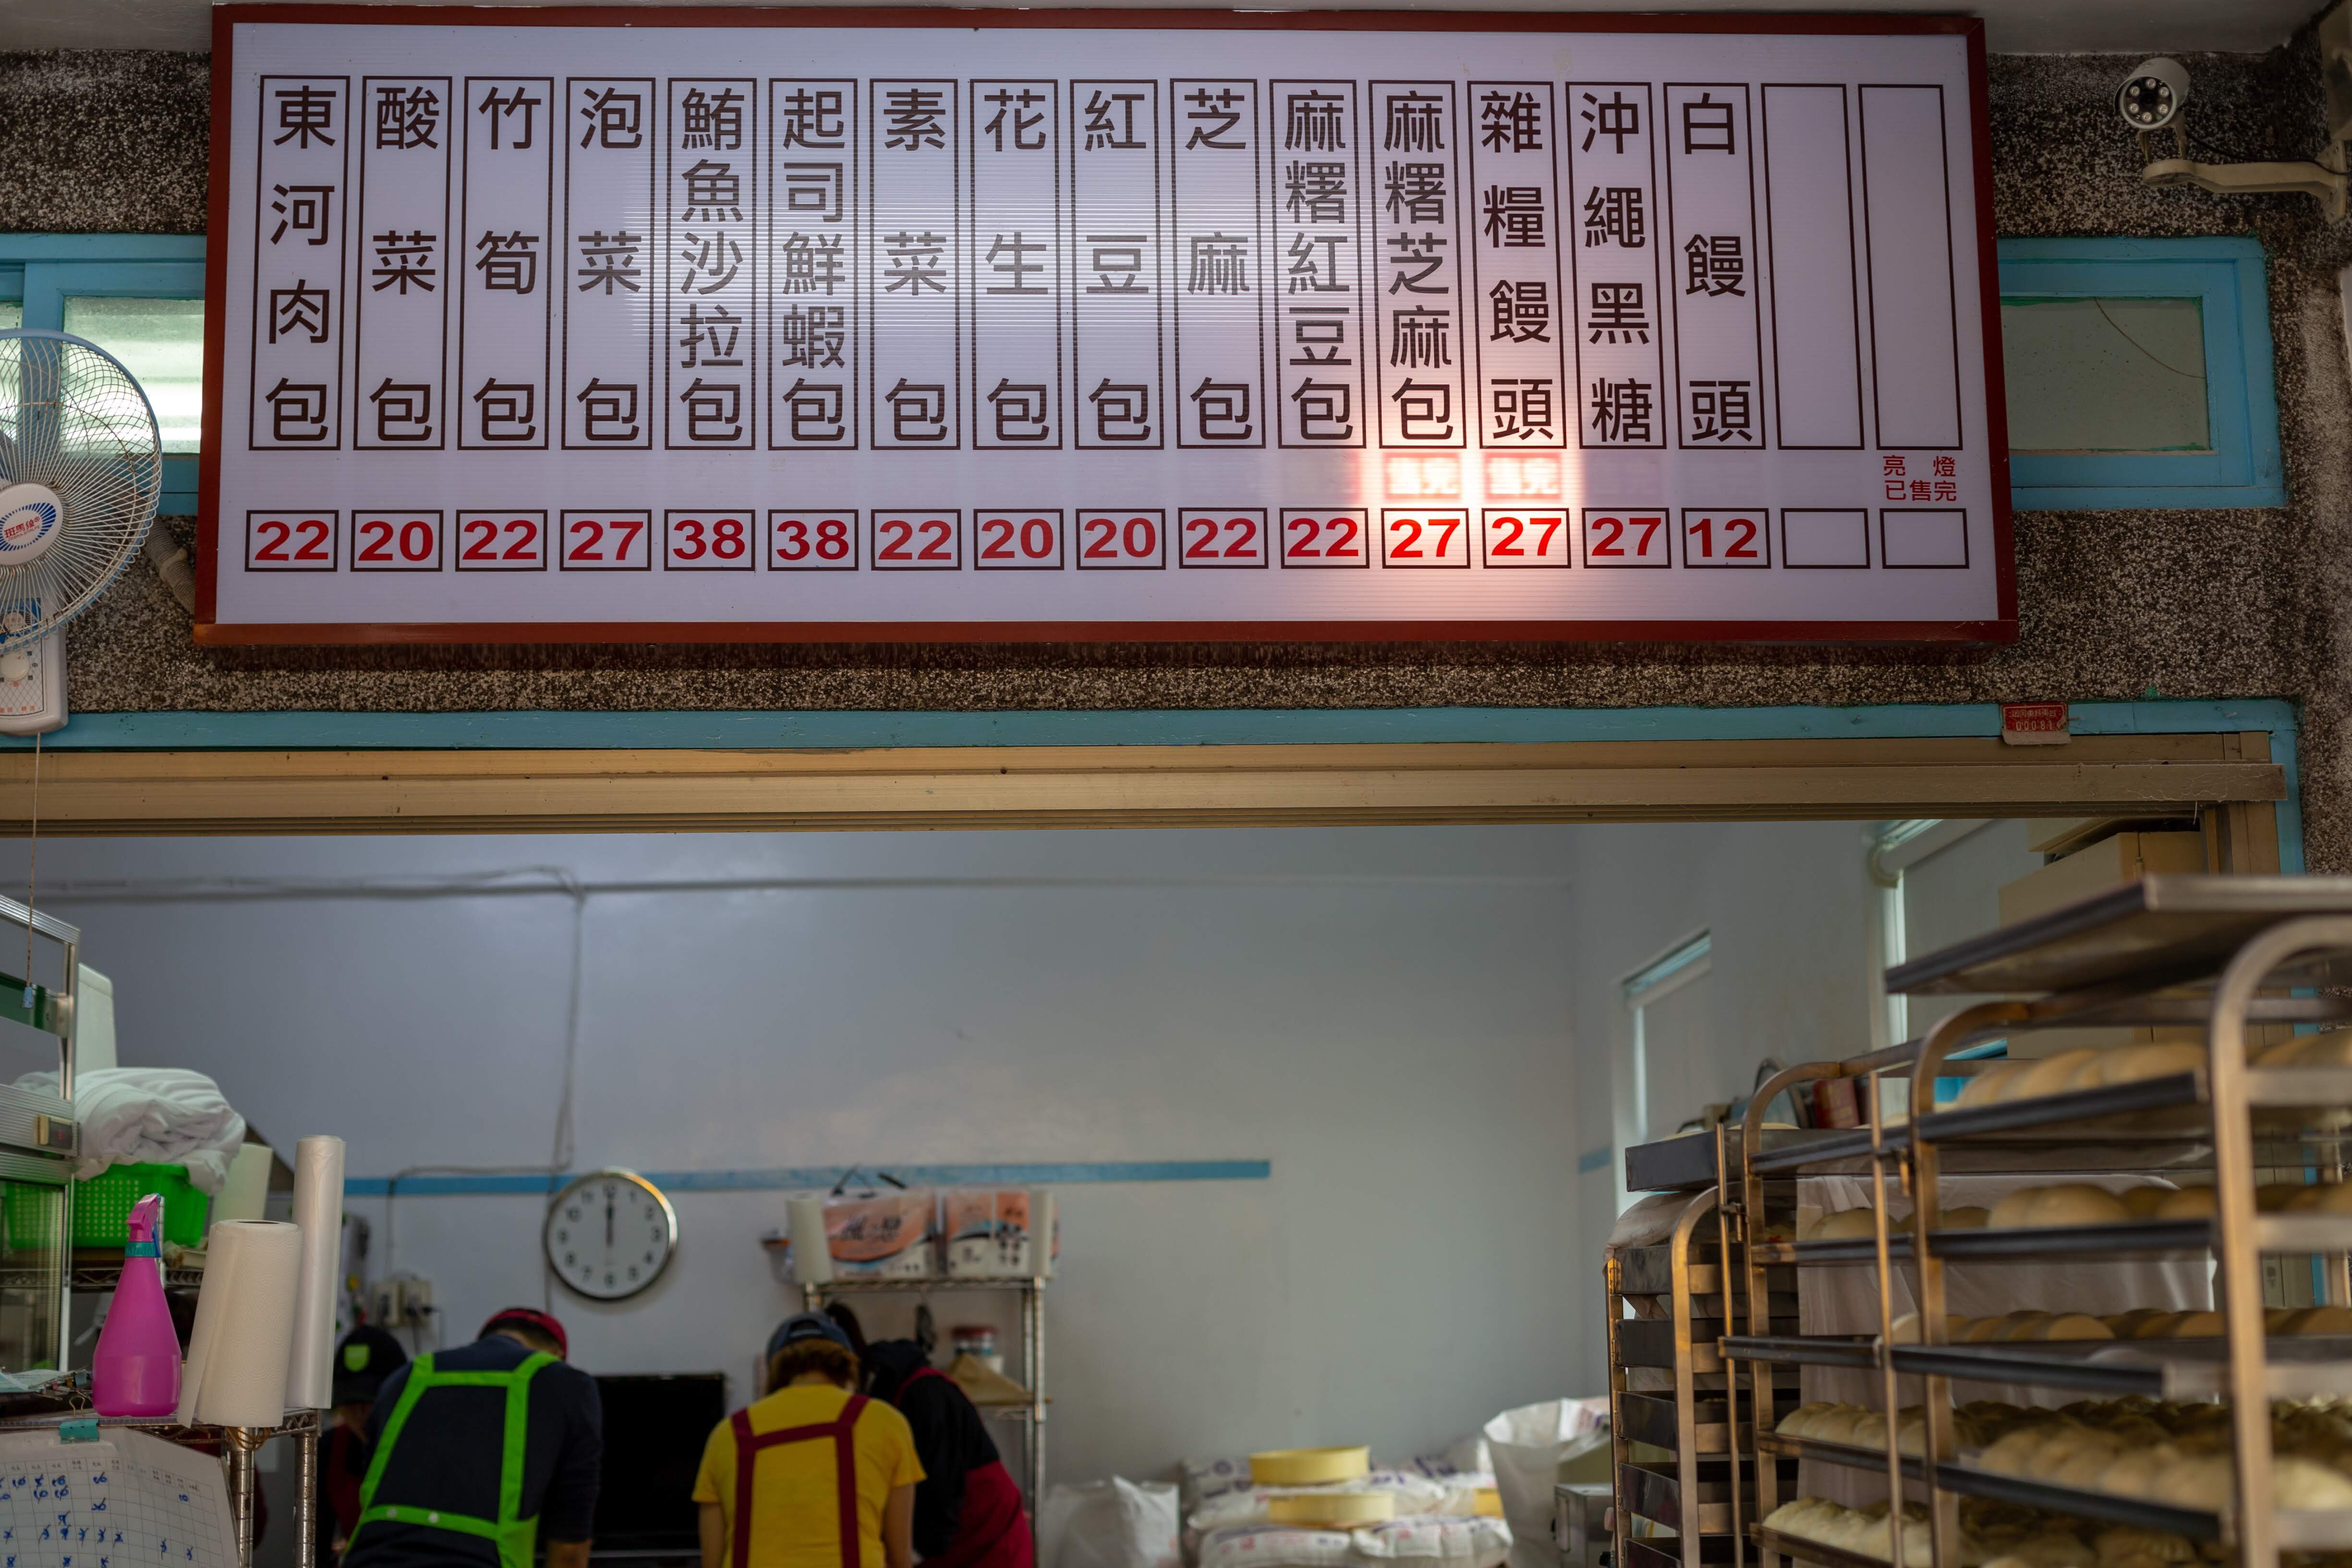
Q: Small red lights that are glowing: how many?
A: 2